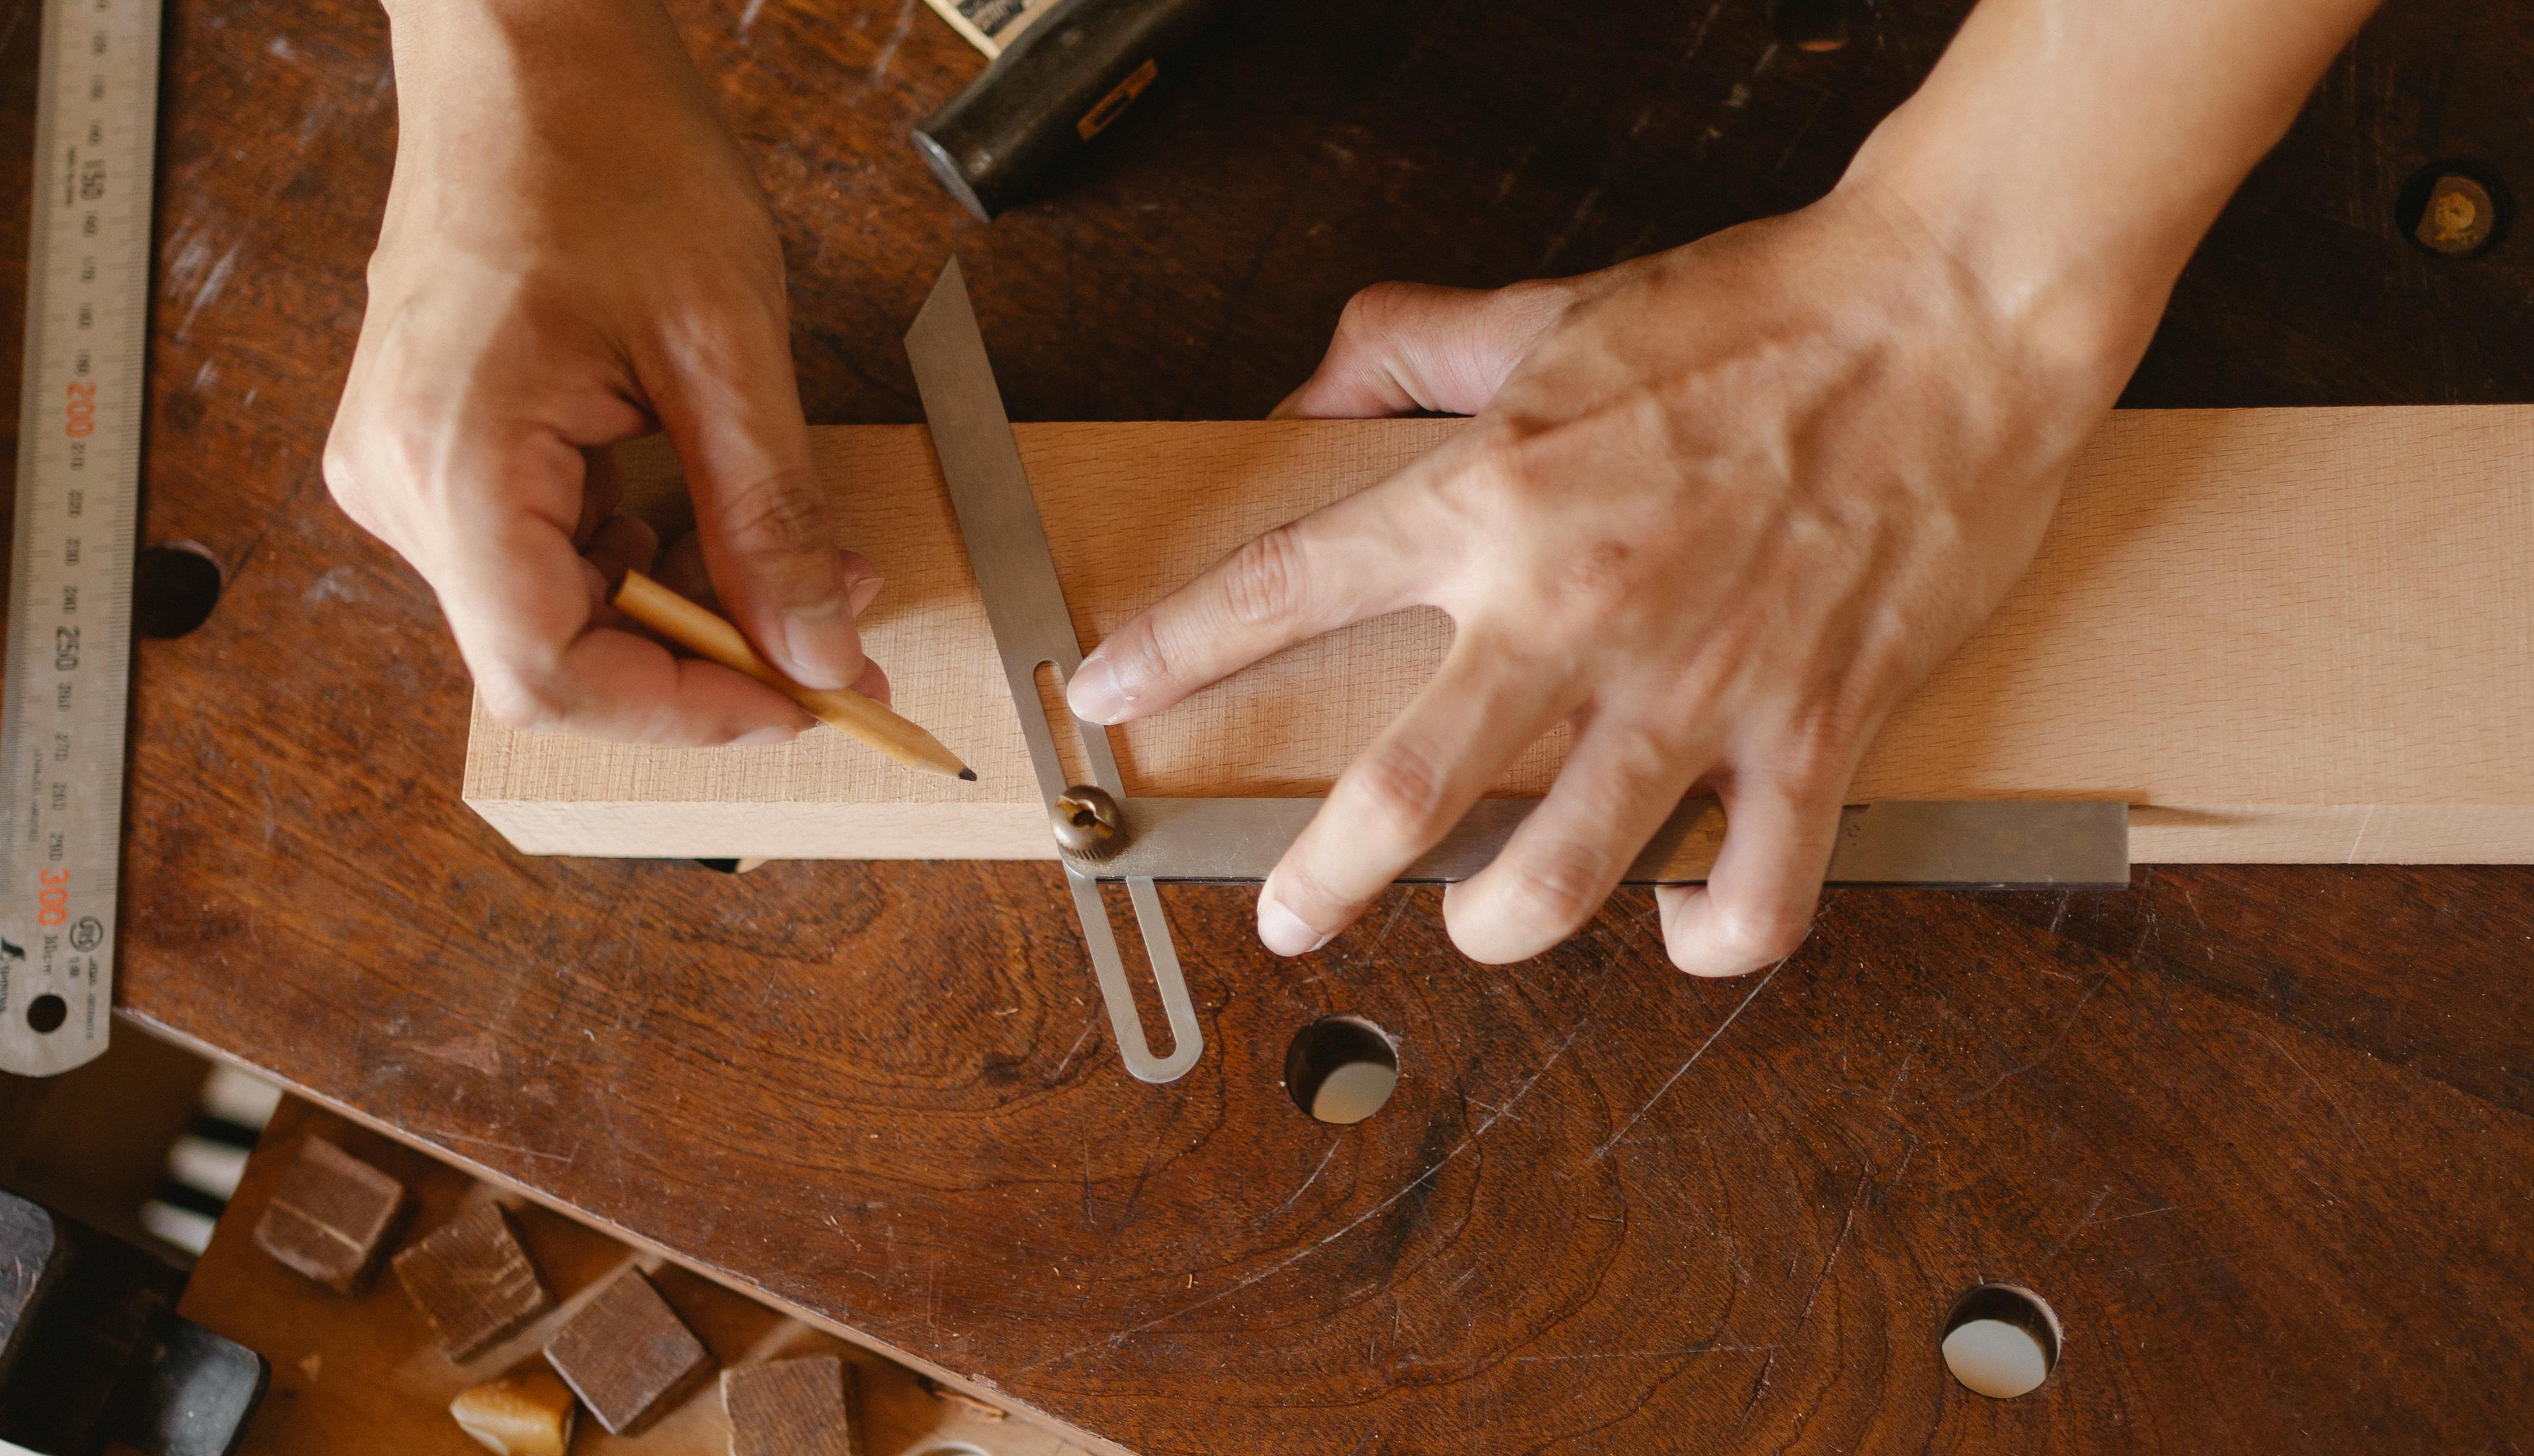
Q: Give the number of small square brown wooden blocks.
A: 4